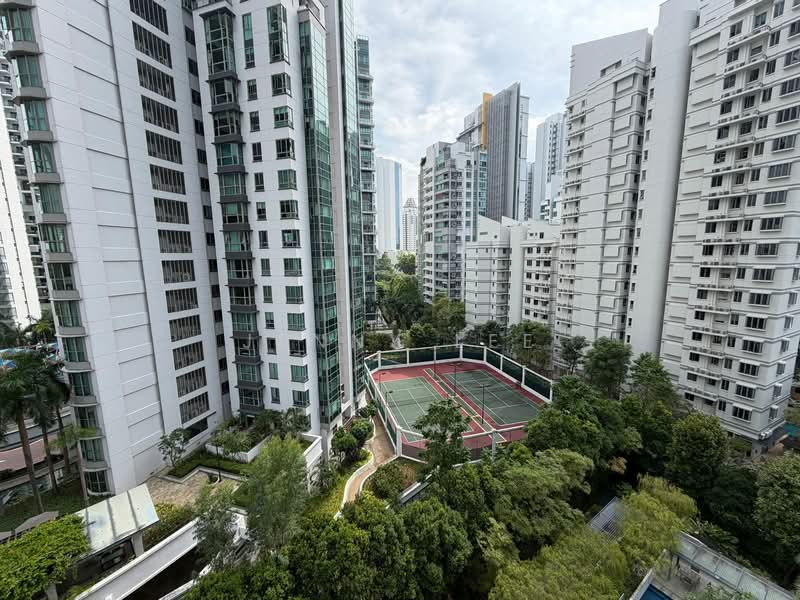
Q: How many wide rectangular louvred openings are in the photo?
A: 14